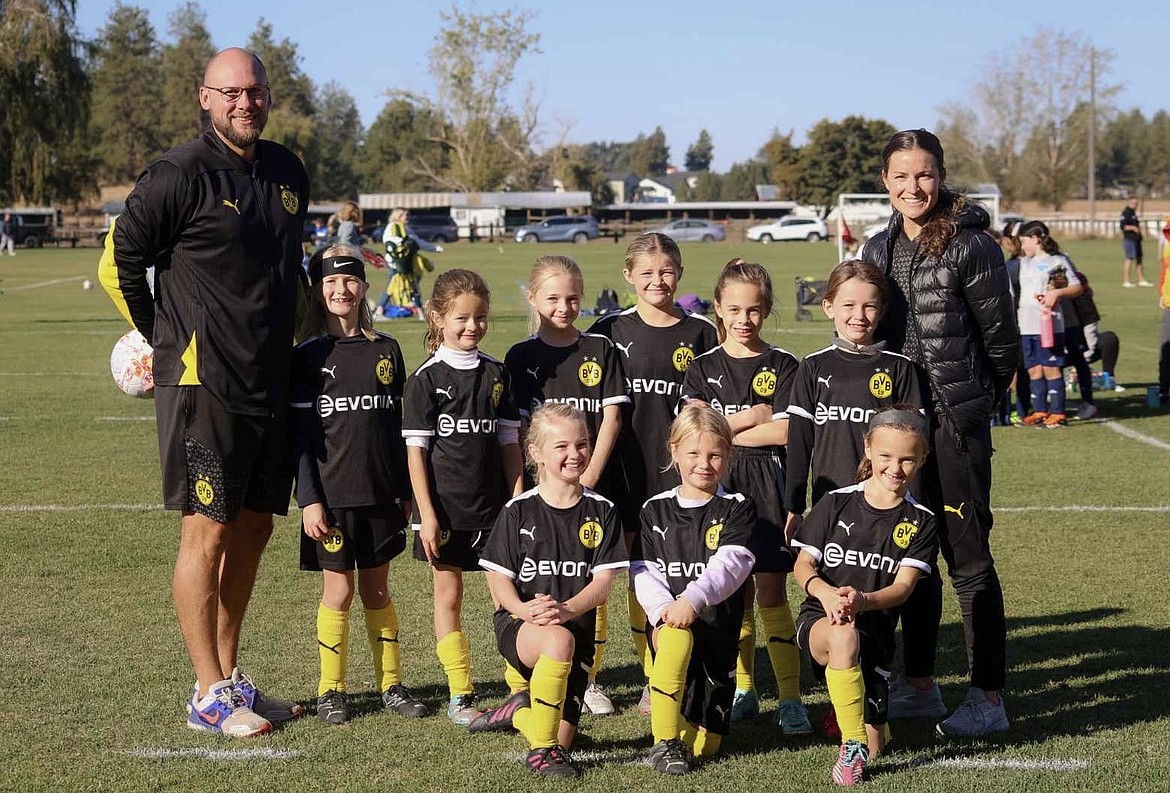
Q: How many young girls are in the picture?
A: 9